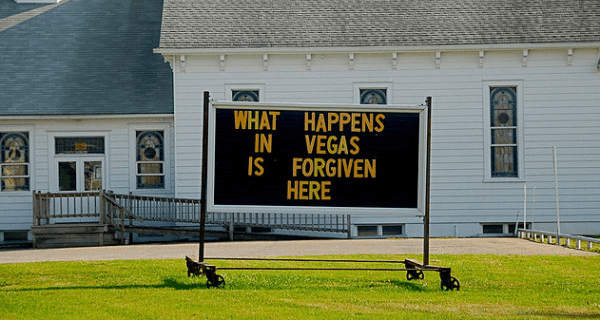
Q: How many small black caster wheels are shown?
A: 4